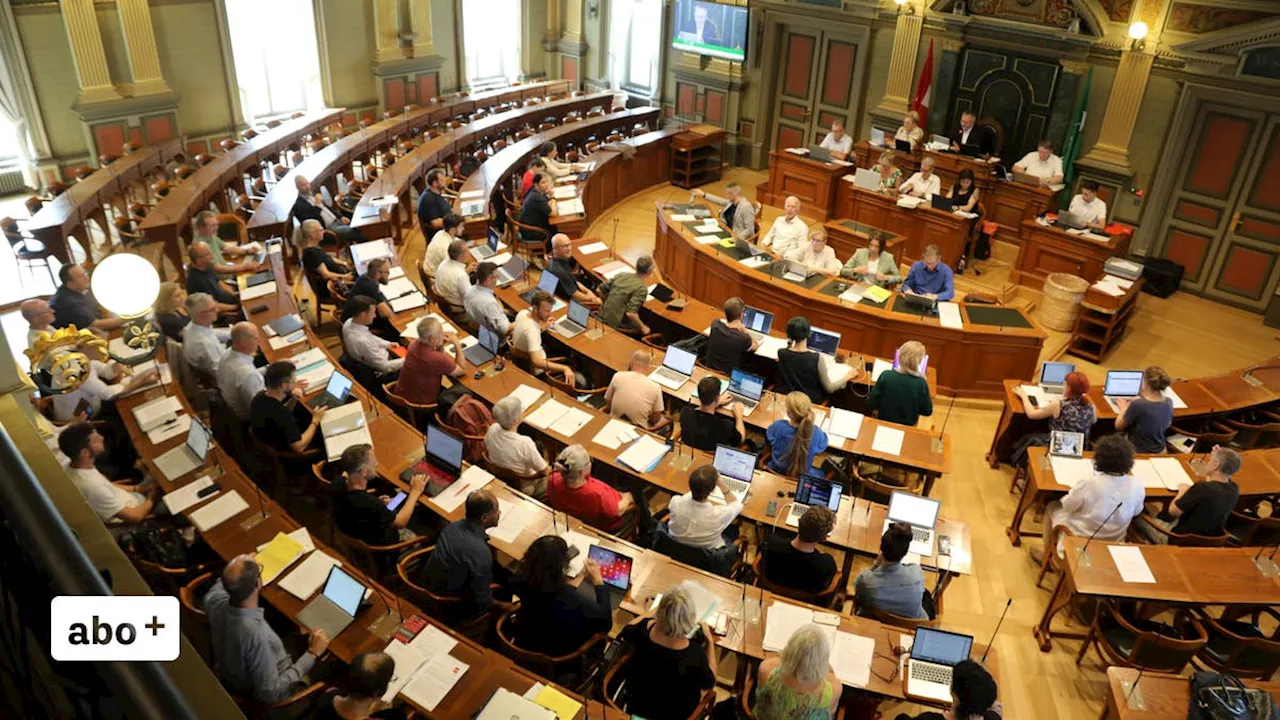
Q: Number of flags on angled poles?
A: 2